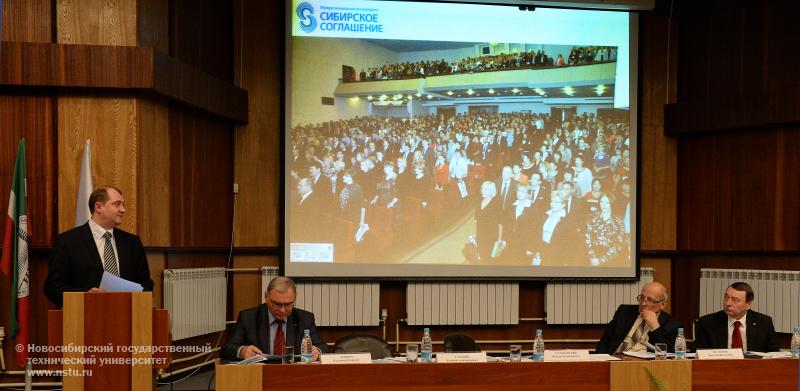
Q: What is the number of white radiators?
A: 5